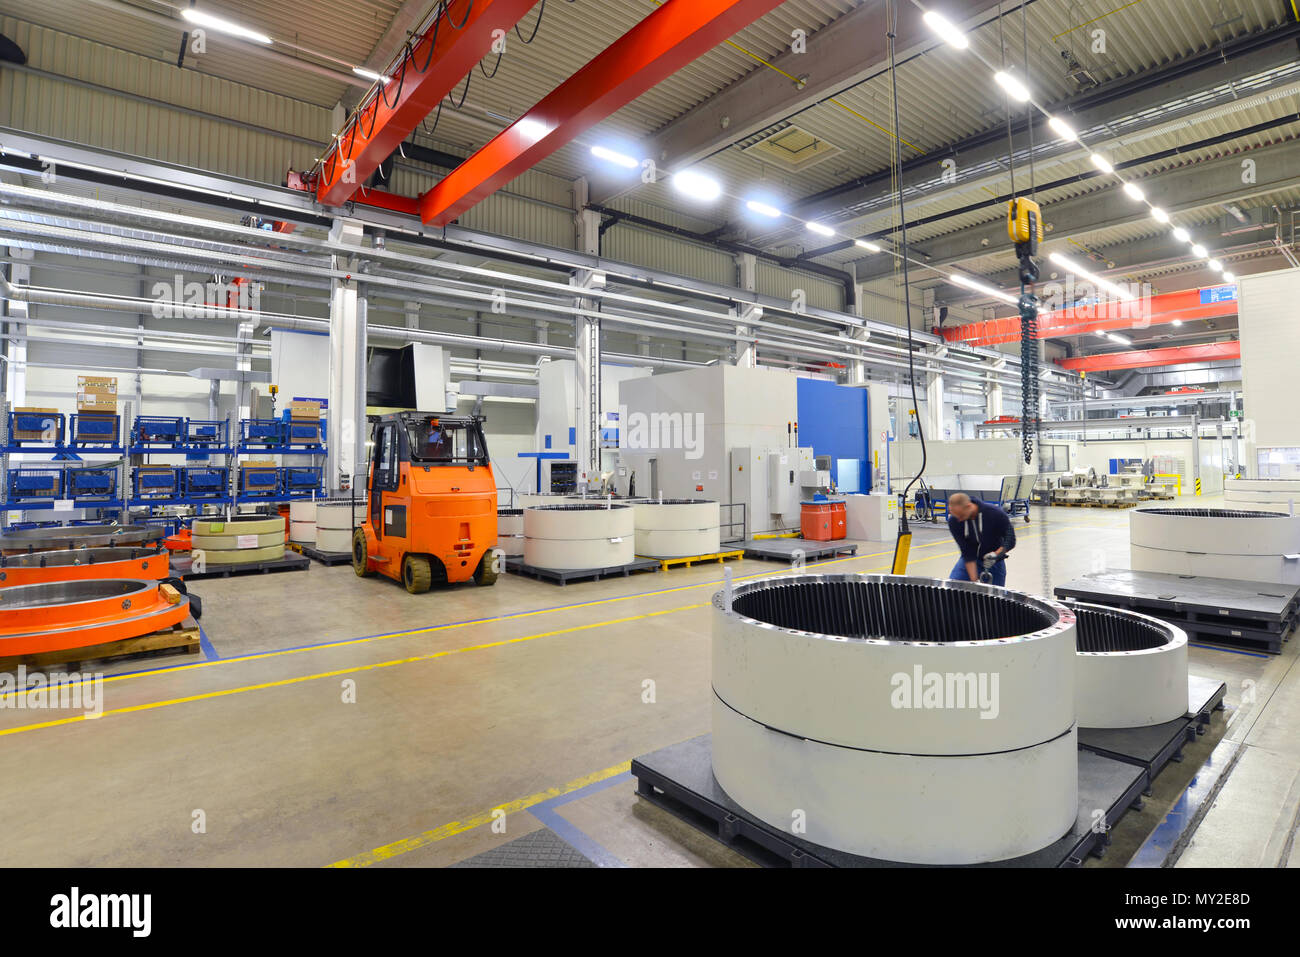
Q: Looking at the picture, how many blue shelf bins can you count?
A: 12